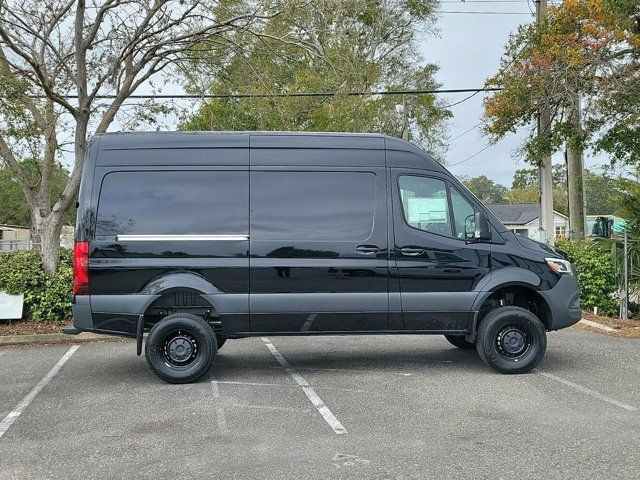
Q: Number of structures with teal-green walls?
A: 1